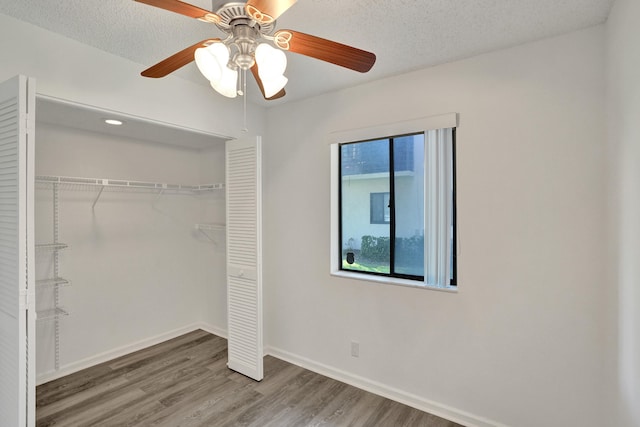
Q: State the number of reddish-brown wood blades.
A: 5